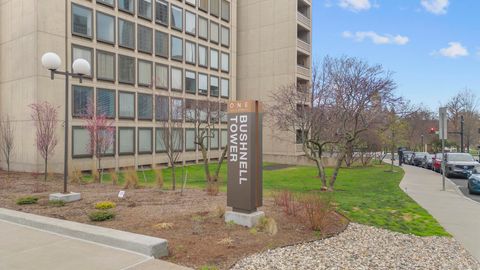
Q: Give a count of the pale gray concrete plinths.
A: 2